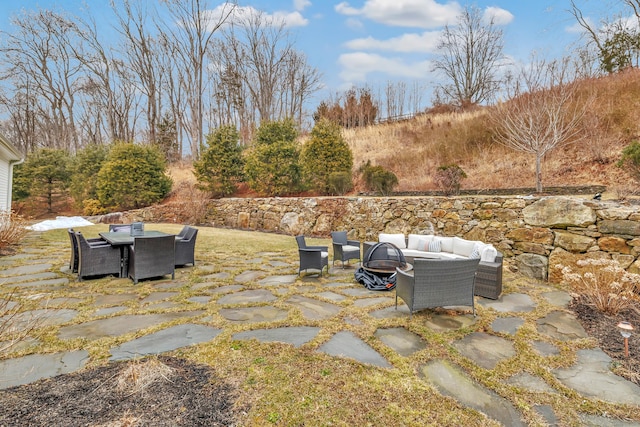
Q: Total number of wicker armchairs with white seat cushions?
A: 2